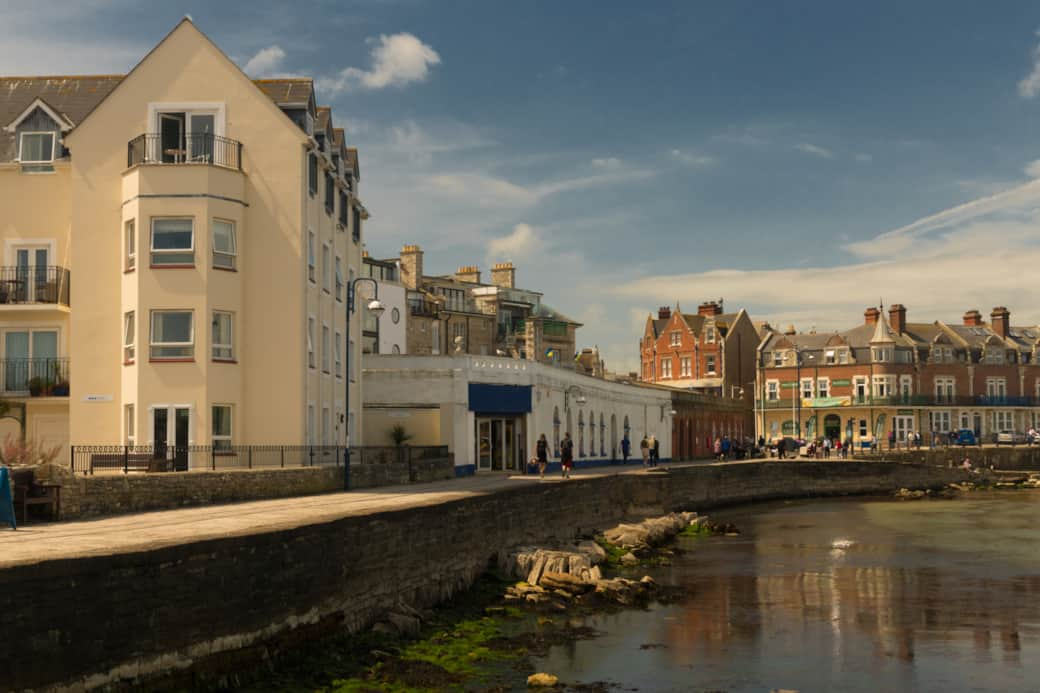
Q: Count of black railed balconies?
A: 3